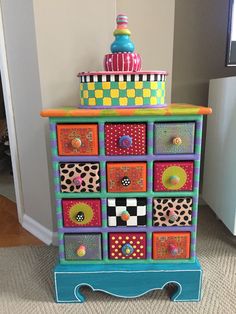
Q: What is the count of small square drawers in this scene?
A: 12